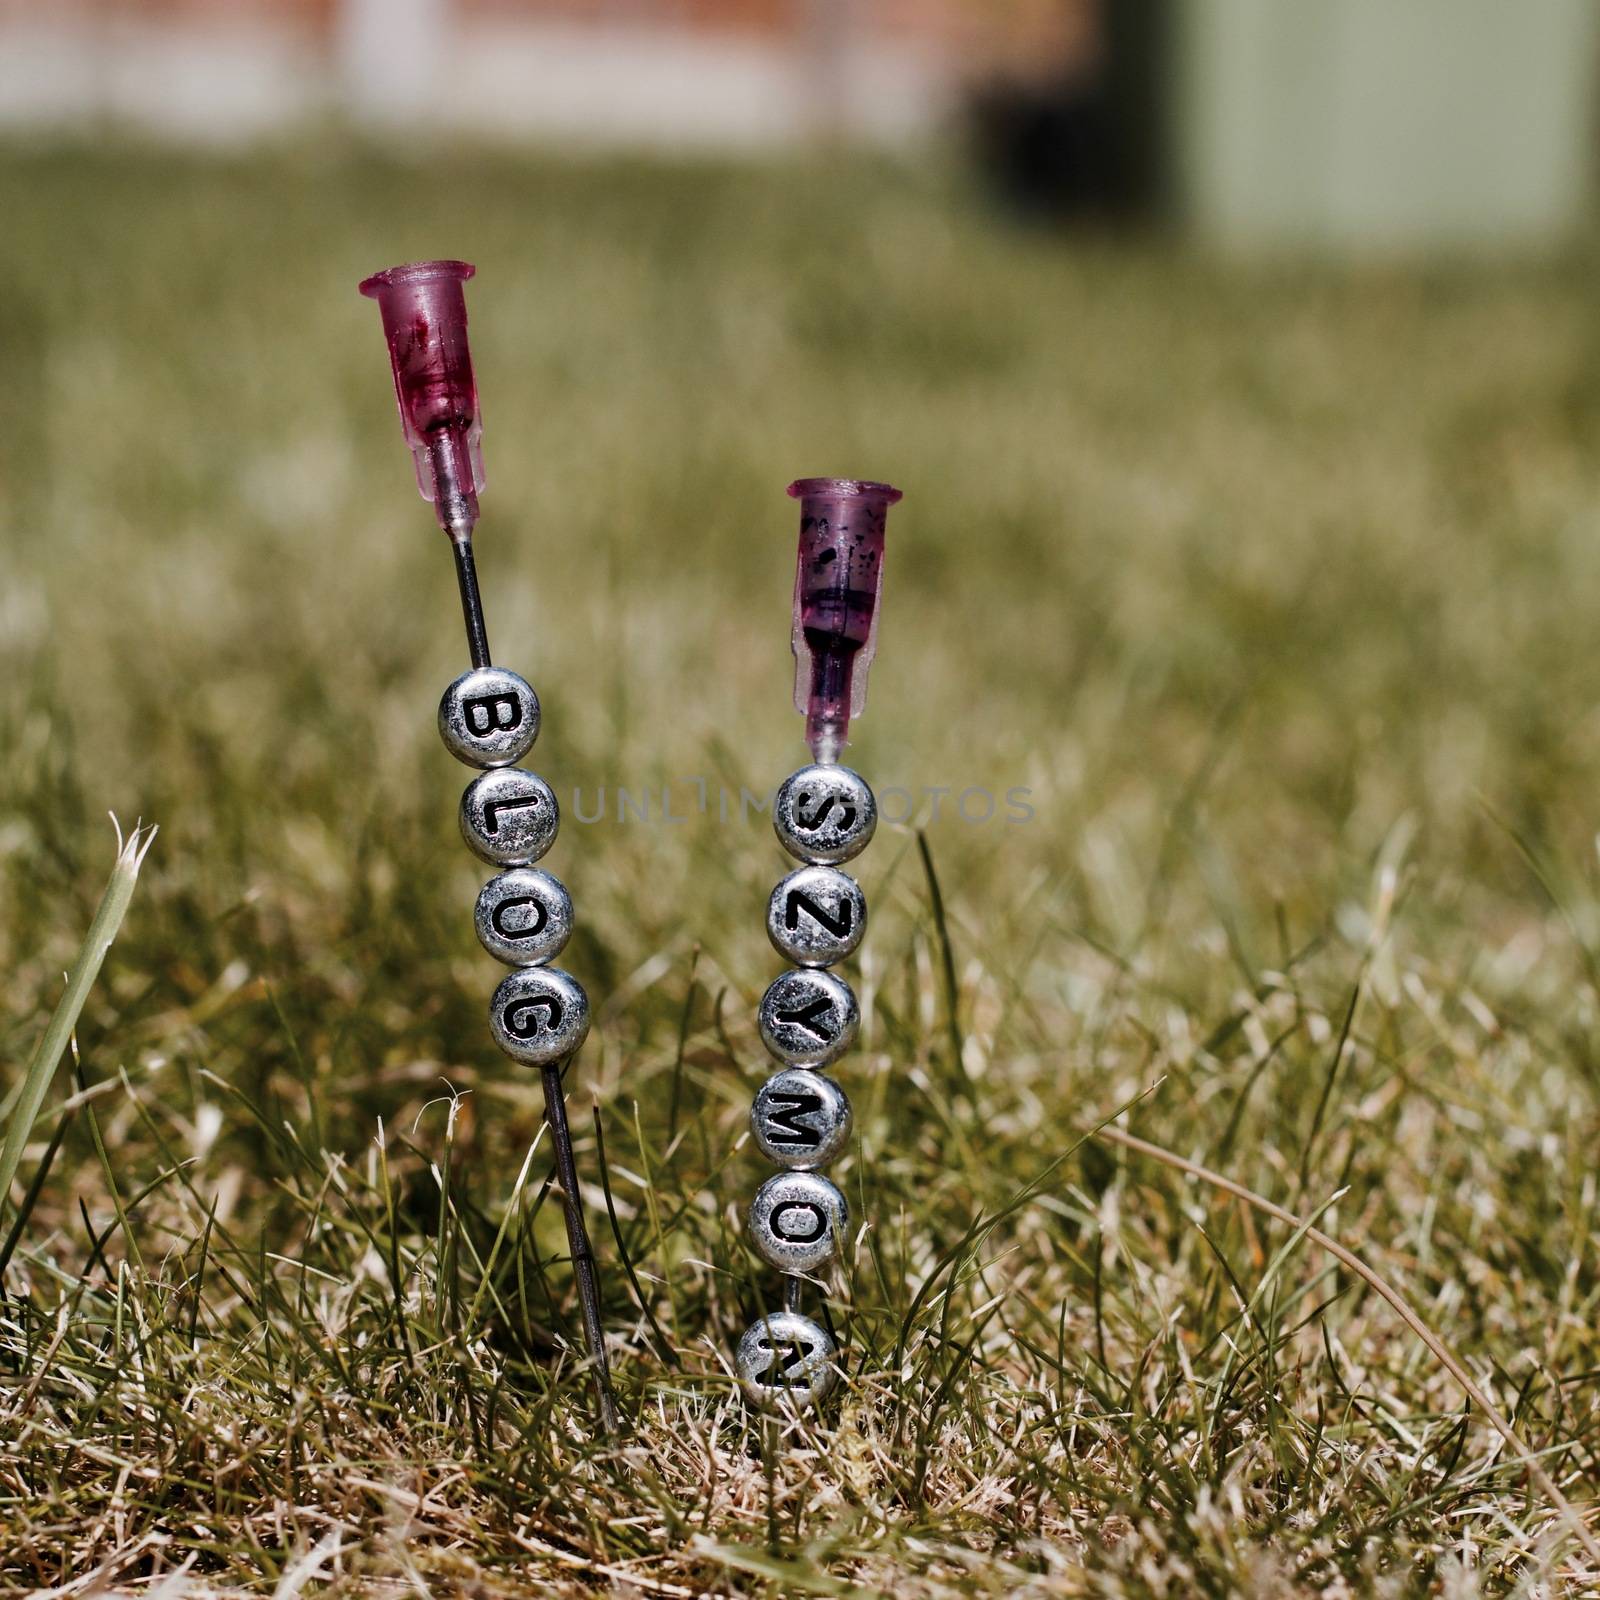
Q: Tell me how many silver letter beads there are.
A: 10